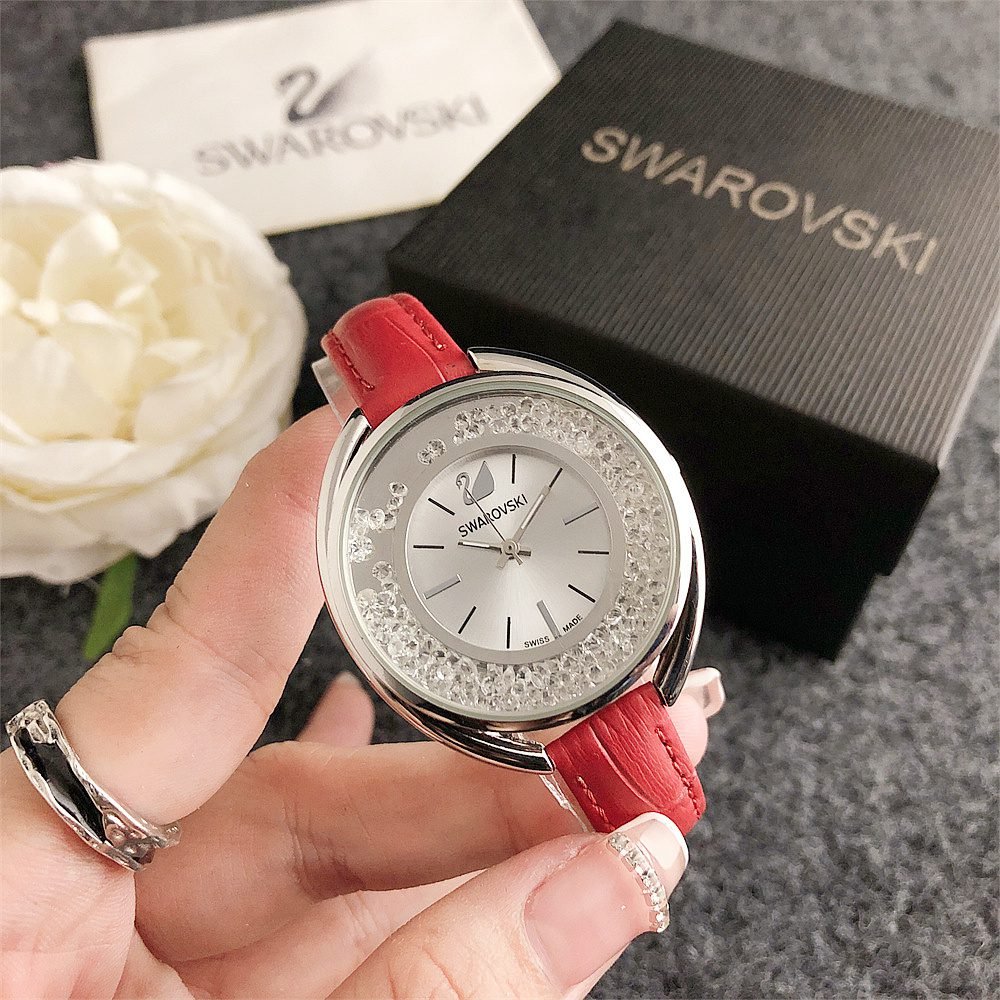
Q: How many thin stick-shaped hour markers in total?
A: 11